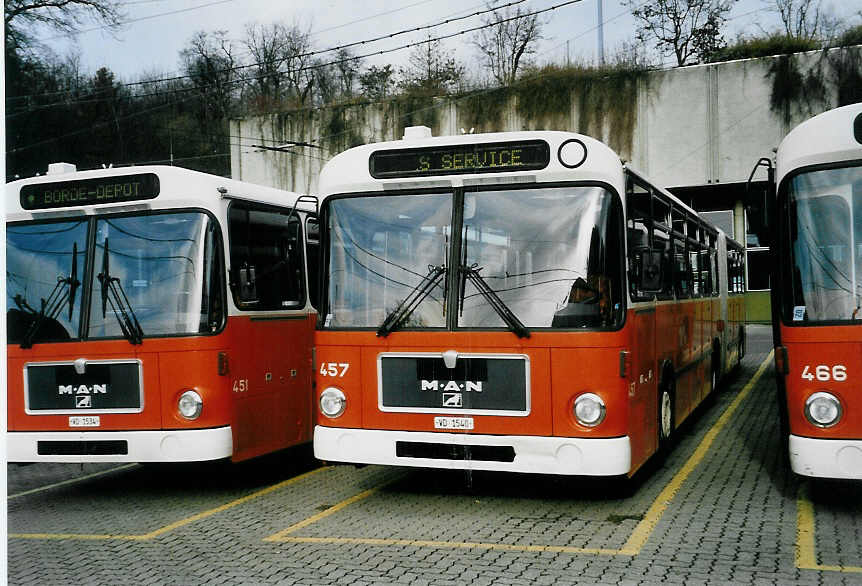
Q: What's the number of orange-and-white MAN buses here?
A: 3